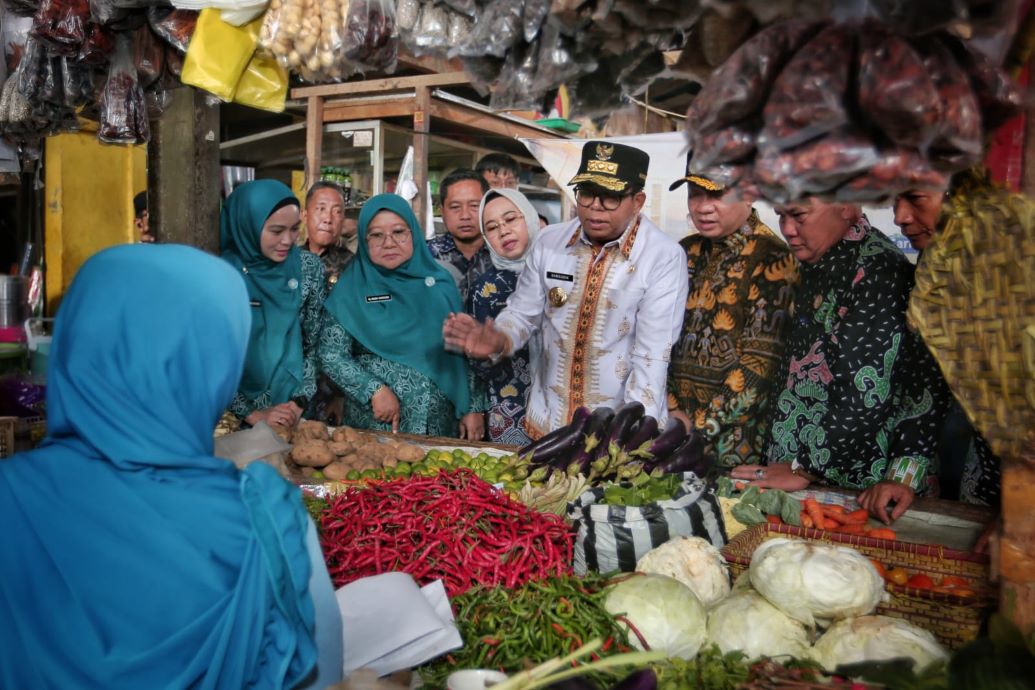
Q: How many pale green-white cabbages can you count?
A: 5